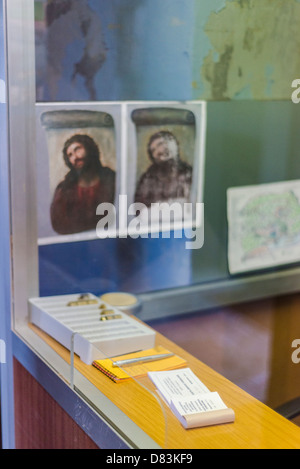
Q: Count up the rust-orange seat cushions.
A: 0